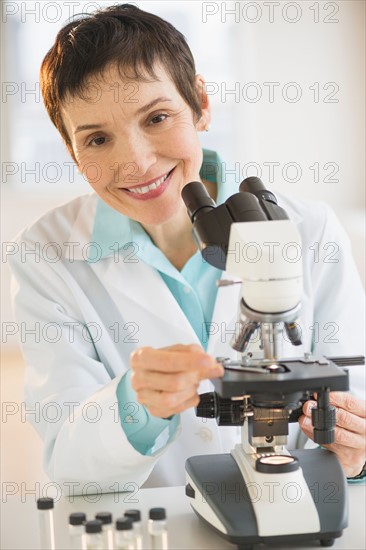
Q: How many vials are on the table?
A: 7